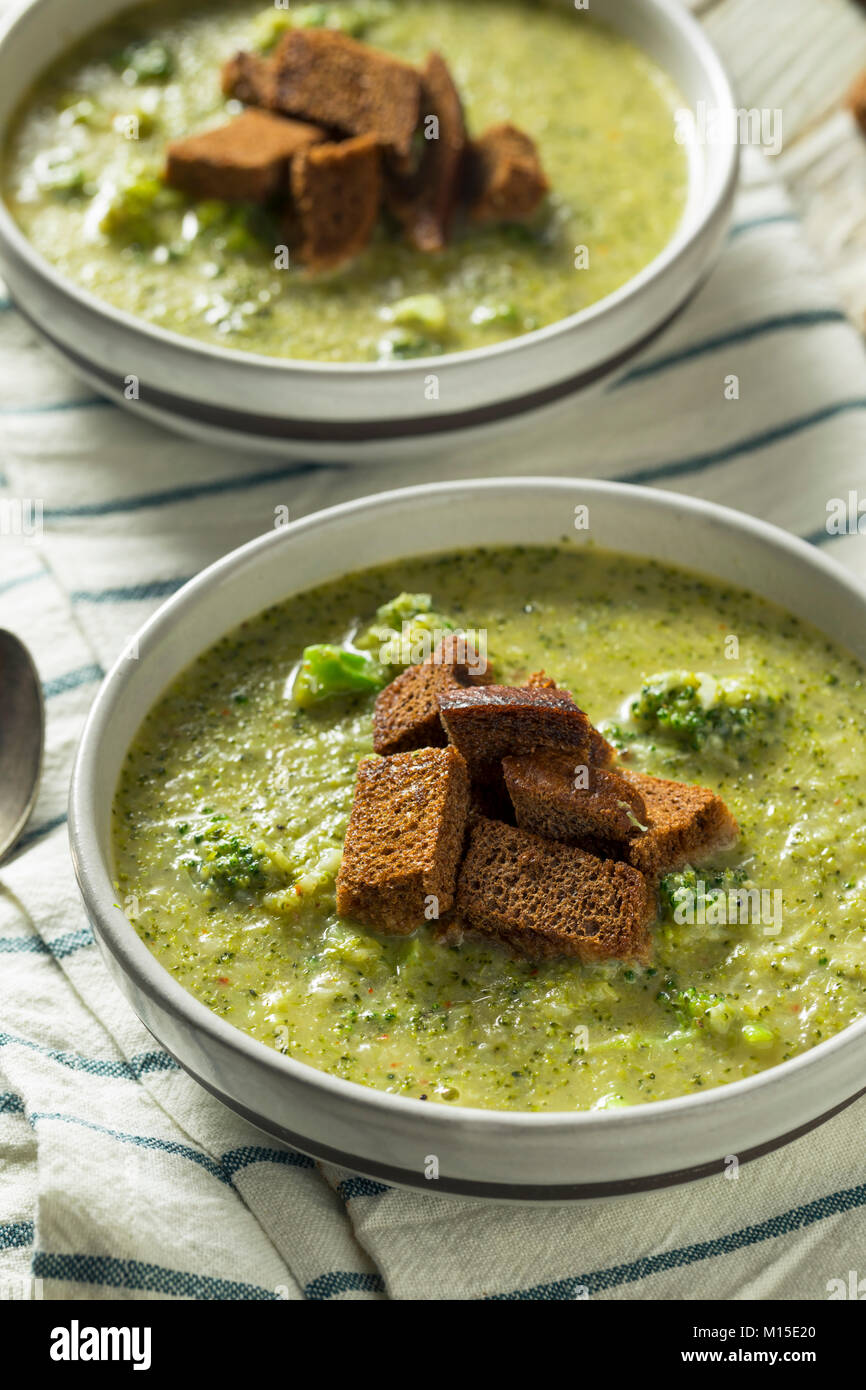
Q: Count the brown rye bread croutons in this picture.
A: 13